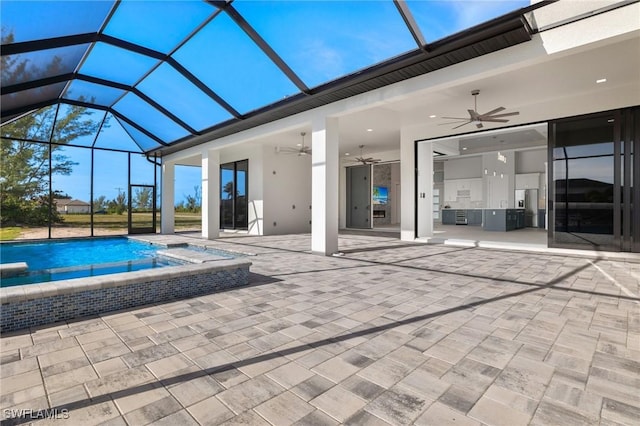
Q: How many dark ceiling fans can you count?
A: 3